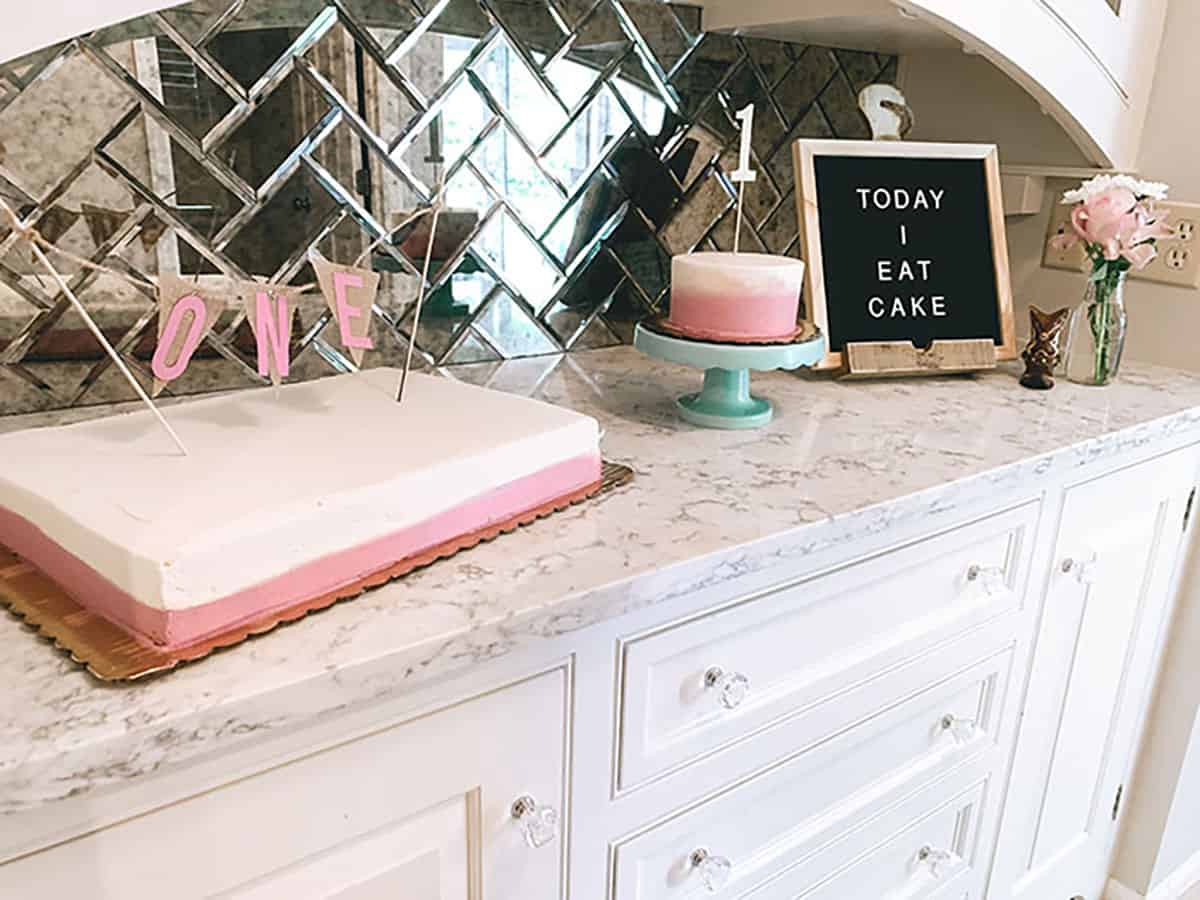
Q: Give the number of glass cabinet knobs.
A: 7